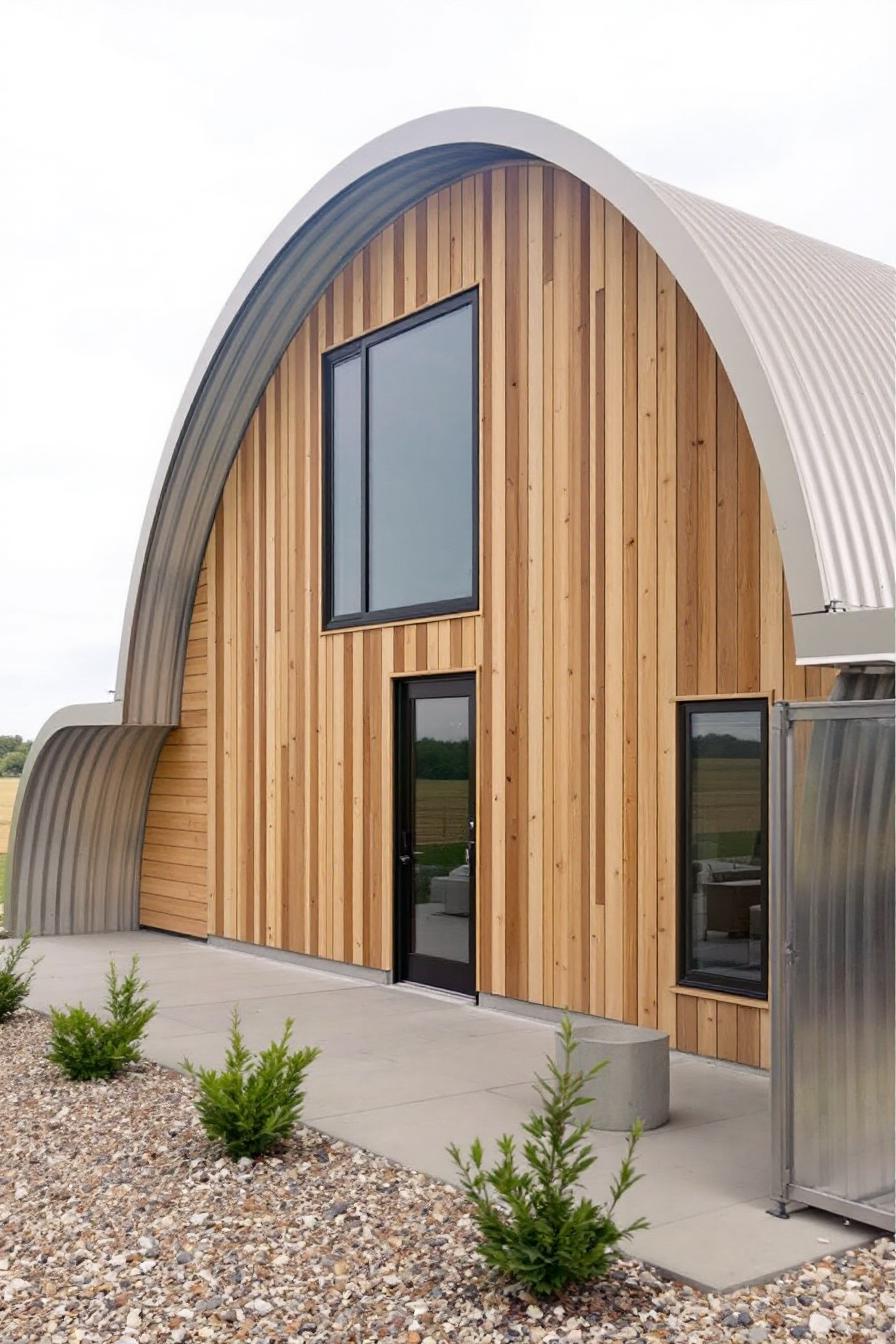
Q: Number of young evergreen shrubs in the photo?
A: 4